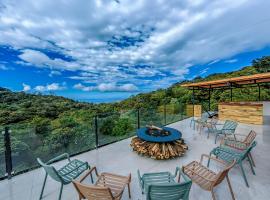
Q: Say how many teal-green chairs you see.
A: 5